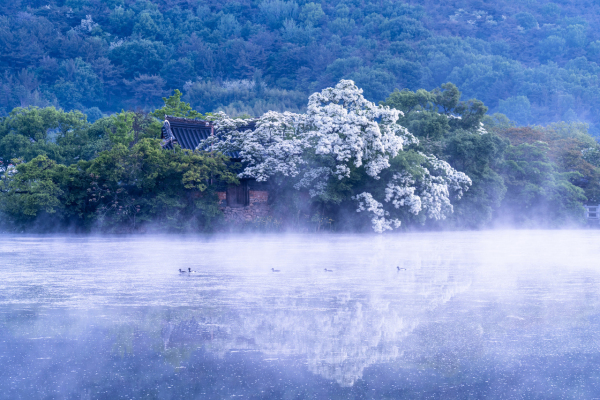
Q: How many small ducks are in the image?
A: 5